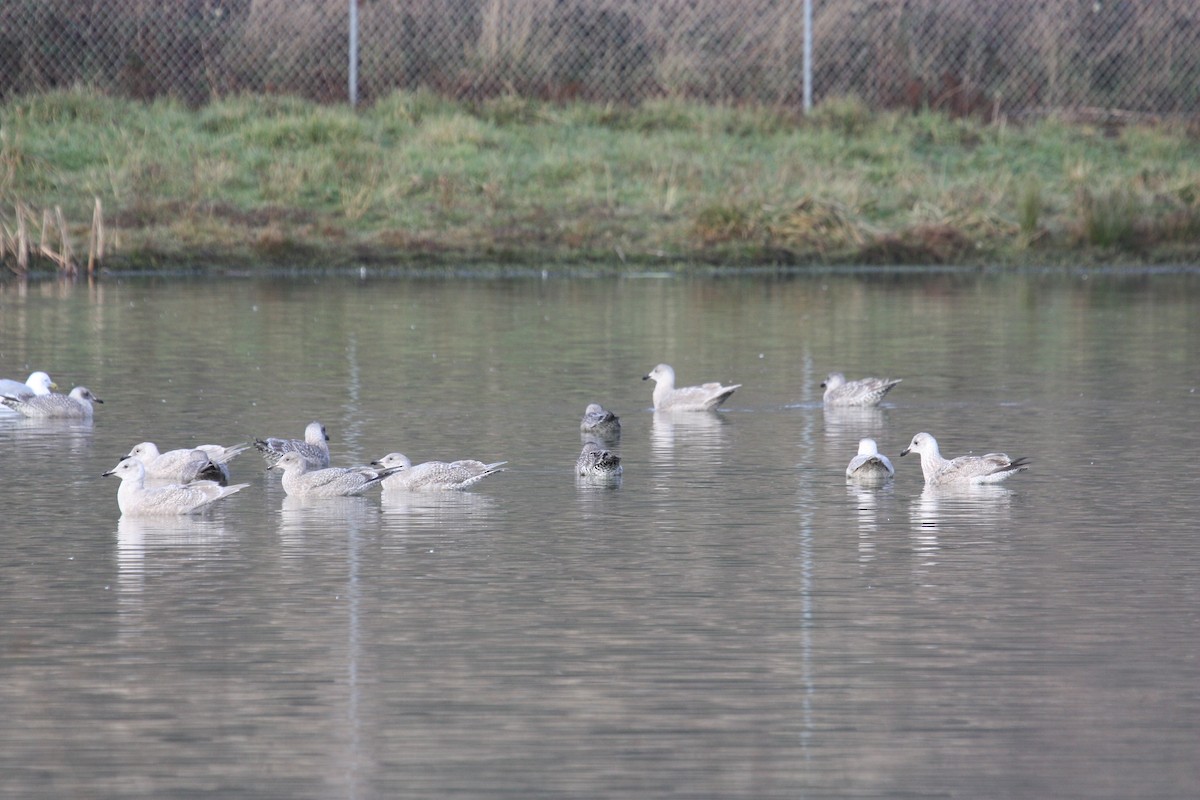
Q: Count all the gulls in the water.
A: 14